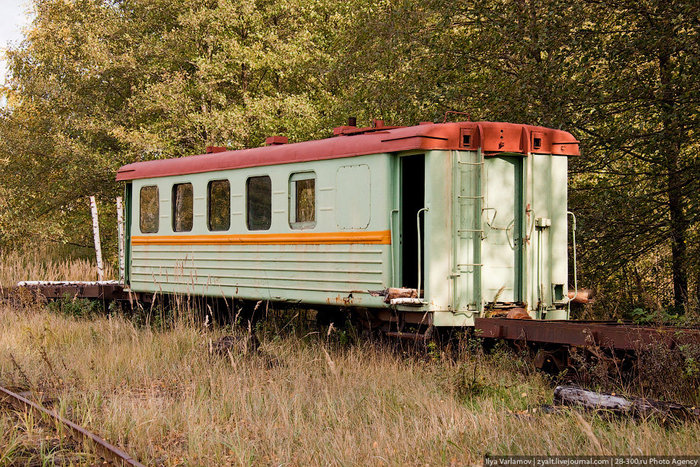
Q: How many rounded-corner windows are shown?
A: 5